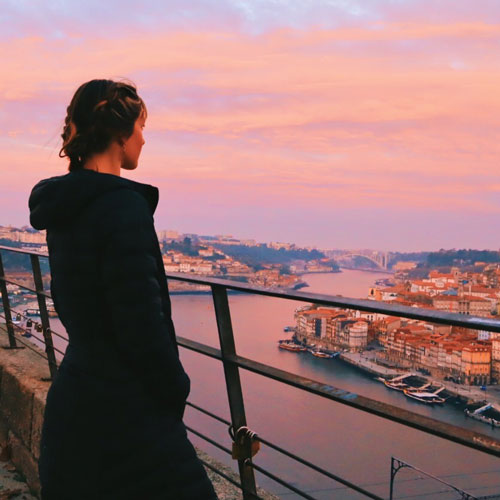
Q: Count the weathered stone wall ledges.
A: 1